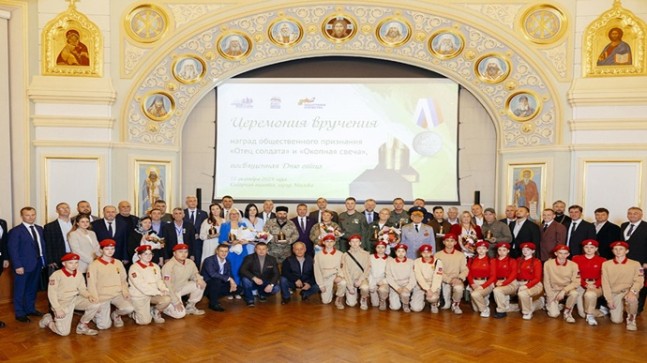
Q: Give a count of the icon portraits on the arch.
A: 9